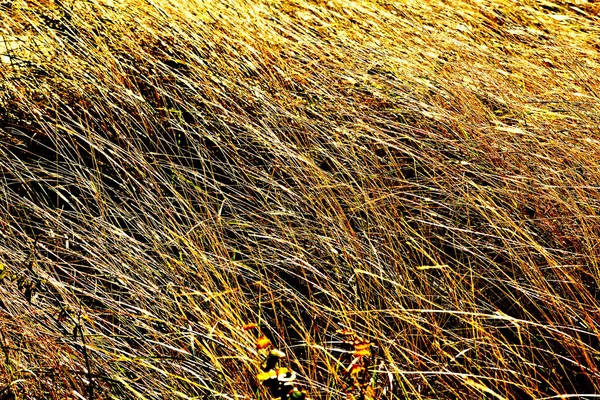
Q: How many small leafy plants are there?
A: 2